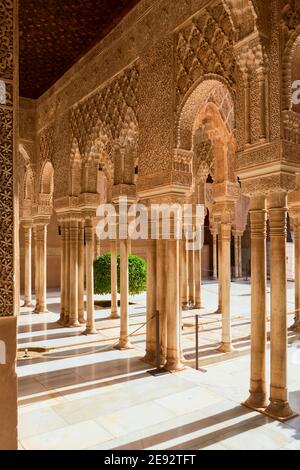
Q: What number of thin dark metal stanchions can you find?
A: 2